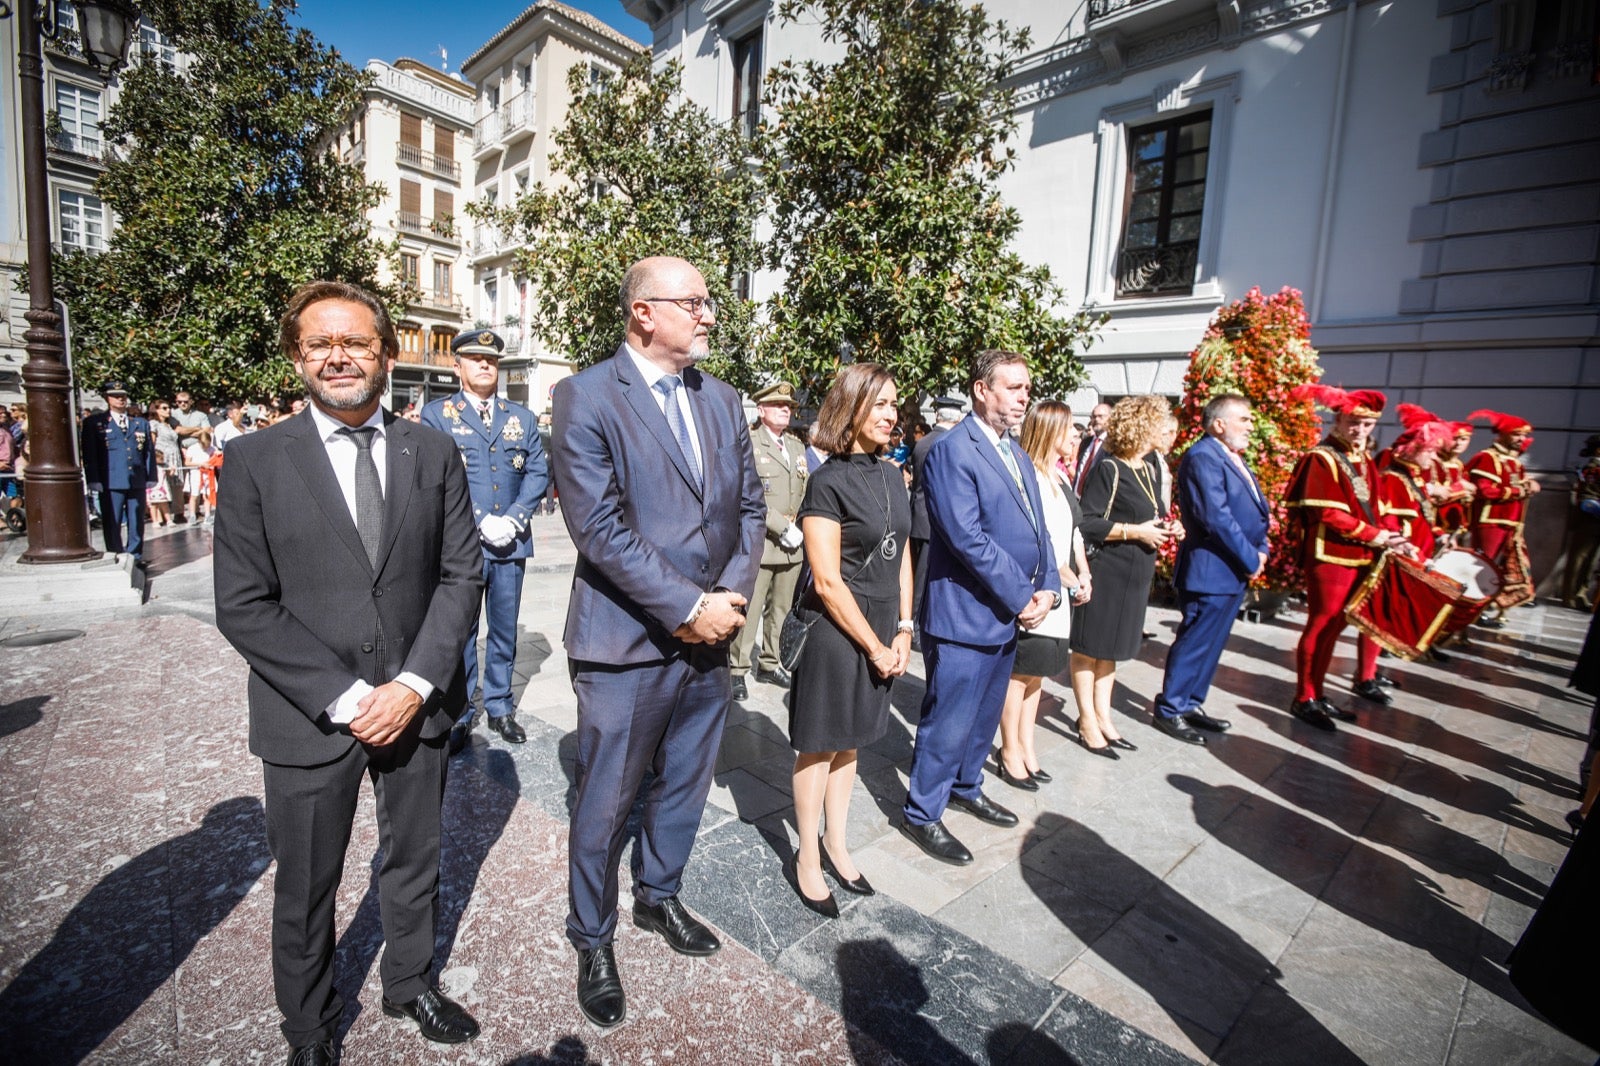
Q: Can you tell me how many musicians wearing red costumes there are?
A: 4